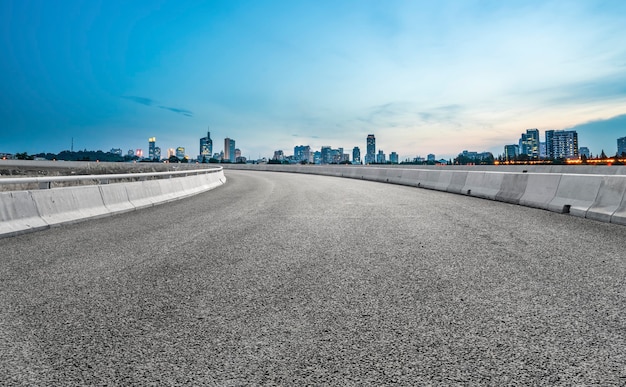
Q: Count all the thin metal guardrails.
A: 1